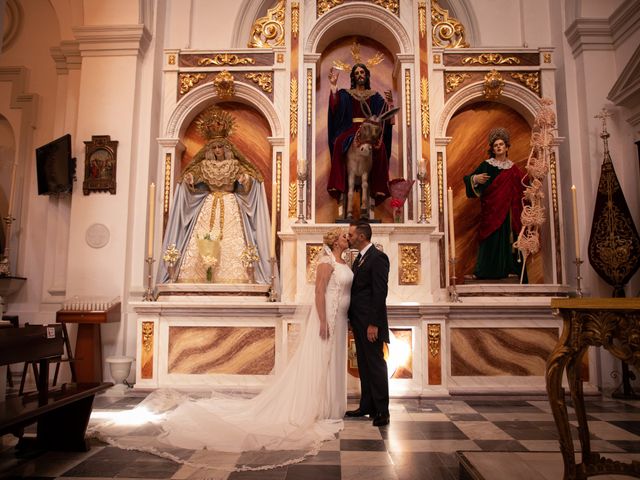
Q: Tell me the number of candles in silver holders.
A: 6